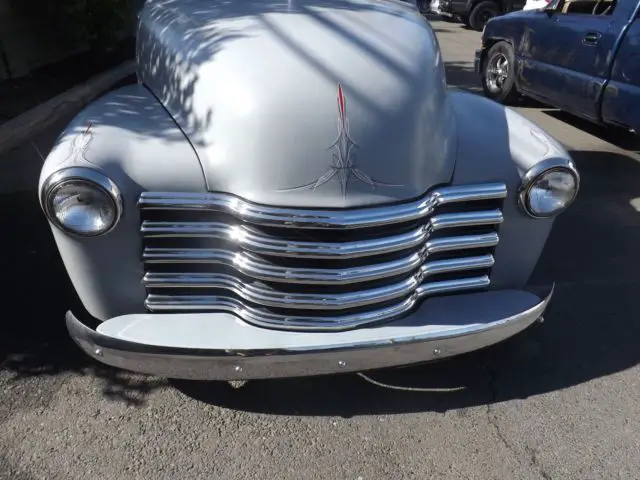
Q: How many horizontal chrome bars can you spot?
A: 5